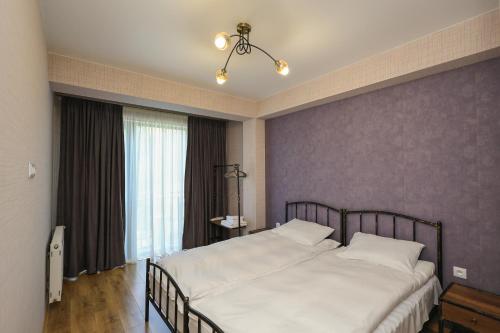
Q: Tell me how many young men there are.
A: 0